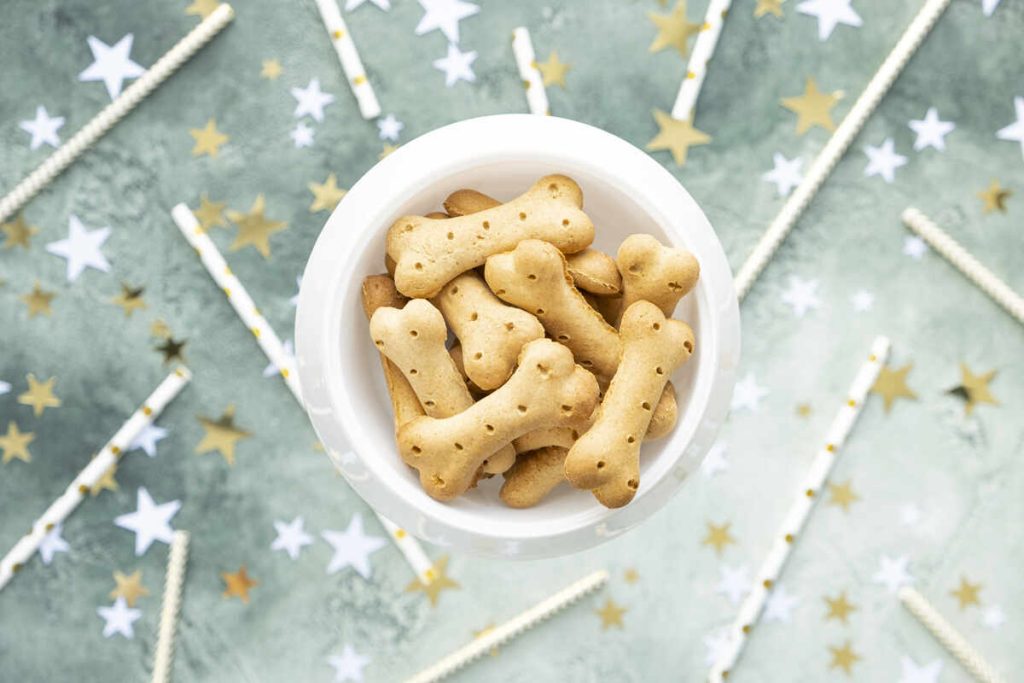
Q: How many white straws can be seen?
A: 12